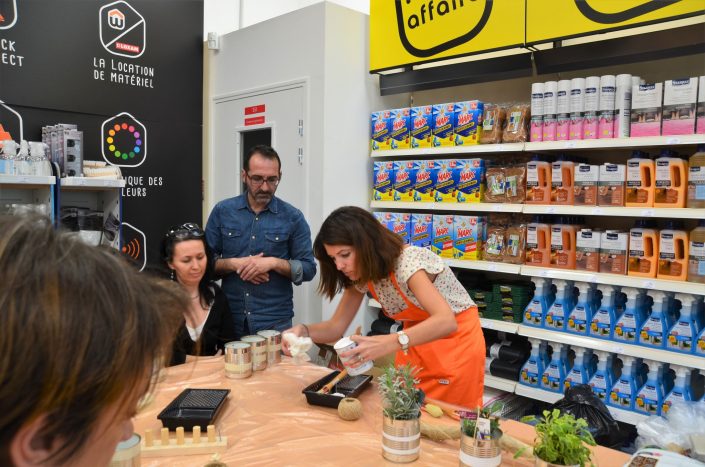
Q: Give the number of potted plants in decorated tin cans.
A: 3